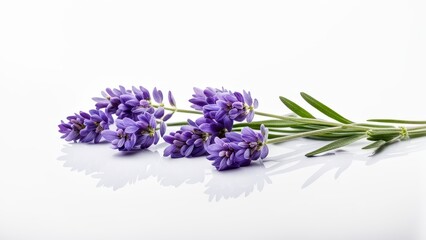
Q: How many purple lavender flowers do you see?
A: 6